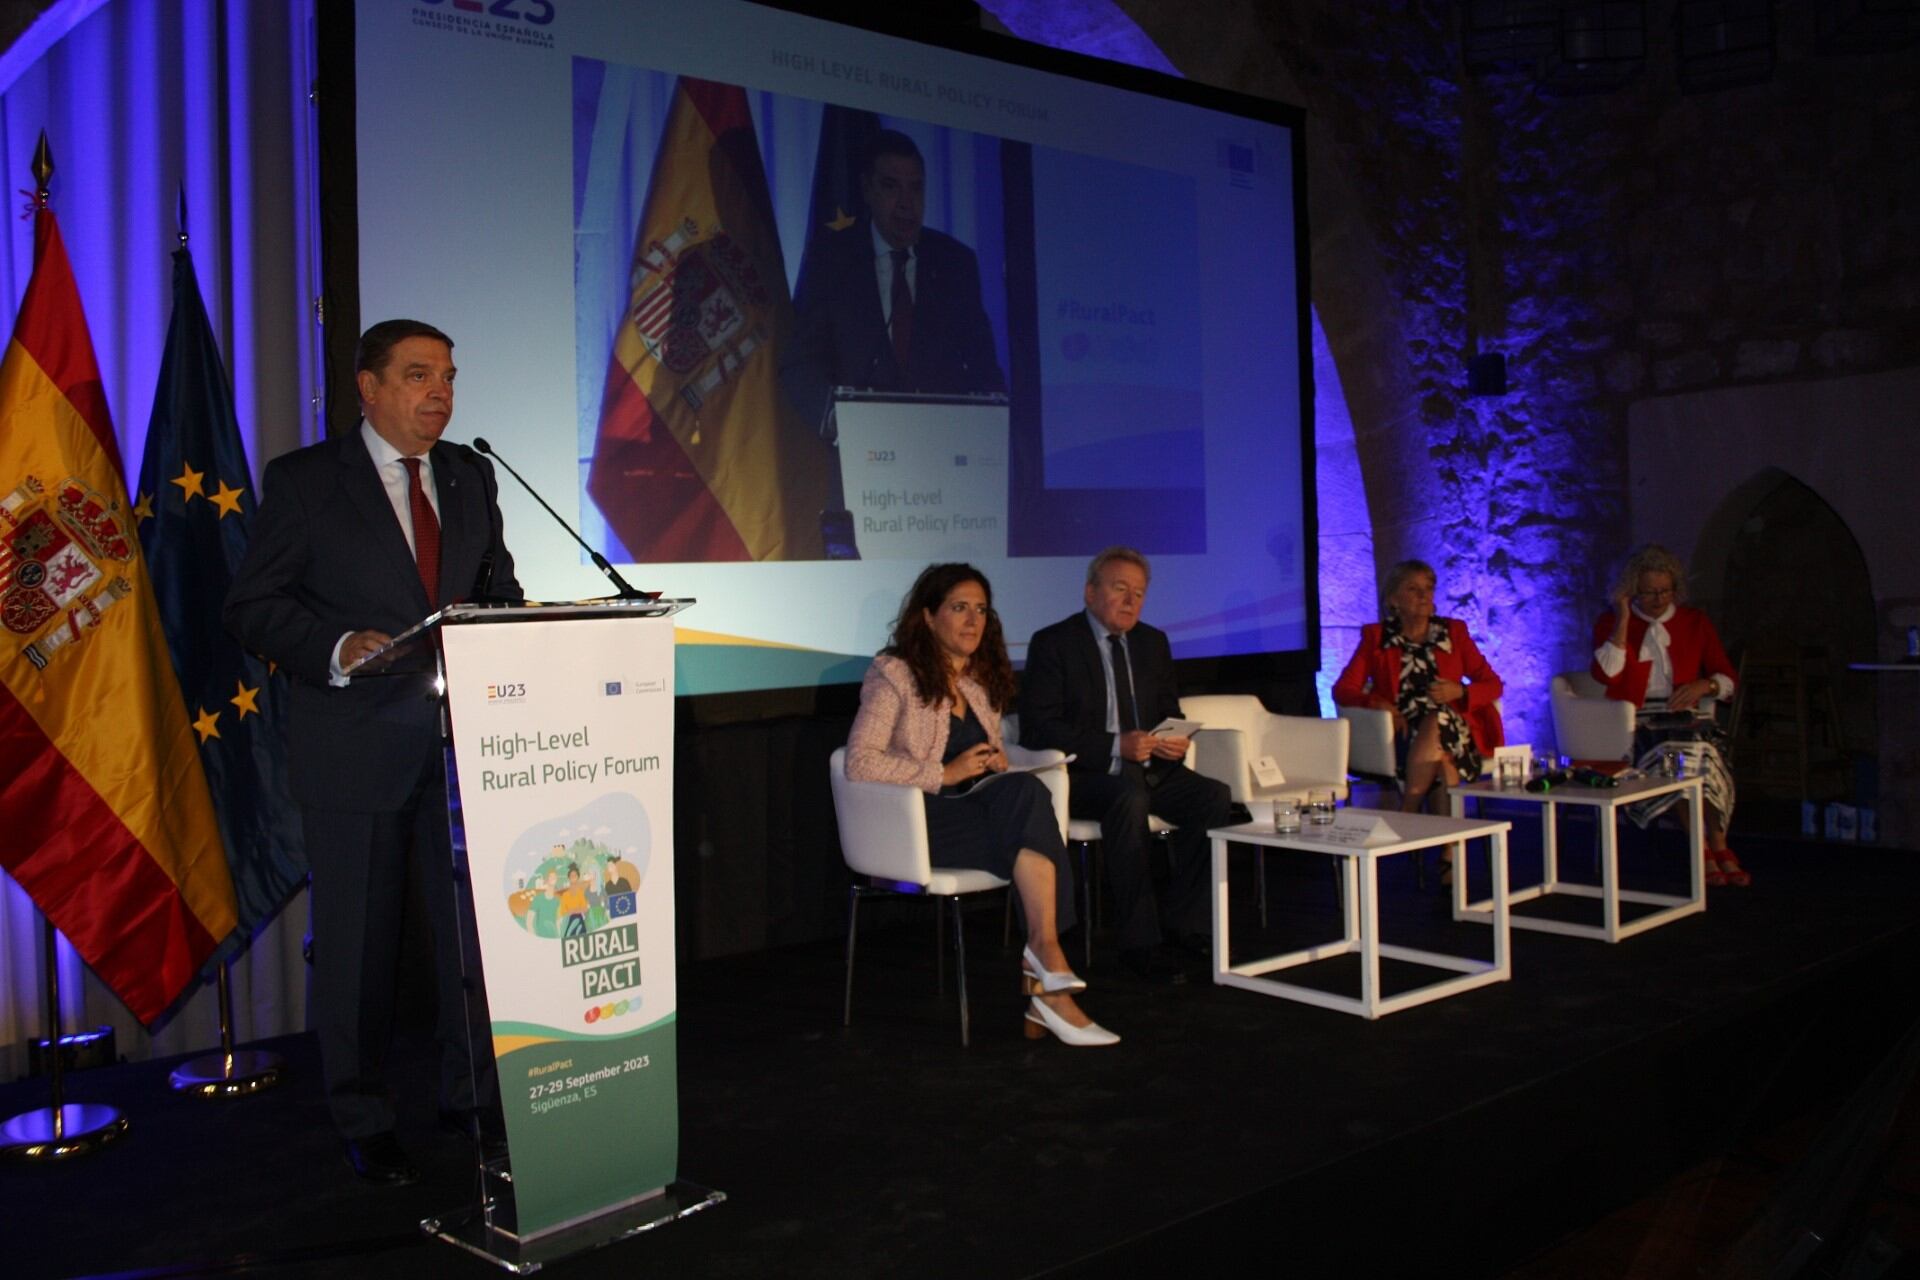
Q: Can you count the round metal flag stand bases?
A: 2